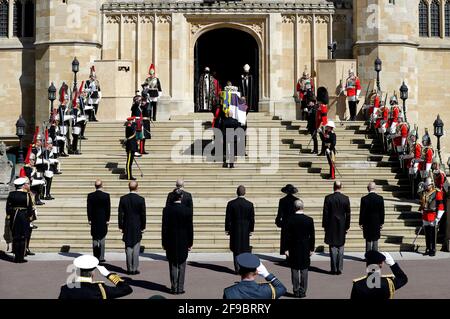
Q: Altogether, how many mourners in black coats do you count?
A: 9